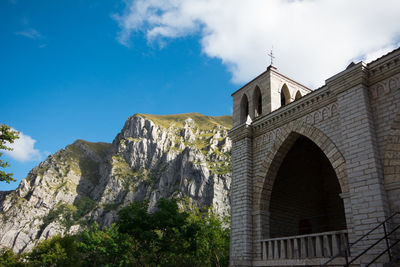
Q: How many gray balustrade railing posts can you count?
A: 12